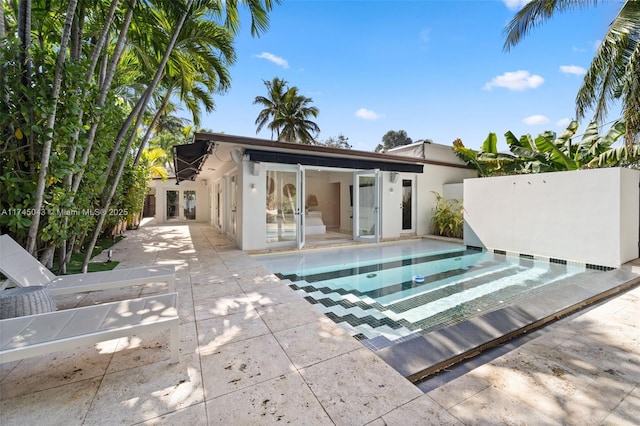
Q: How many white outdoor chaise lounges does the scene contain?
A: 2